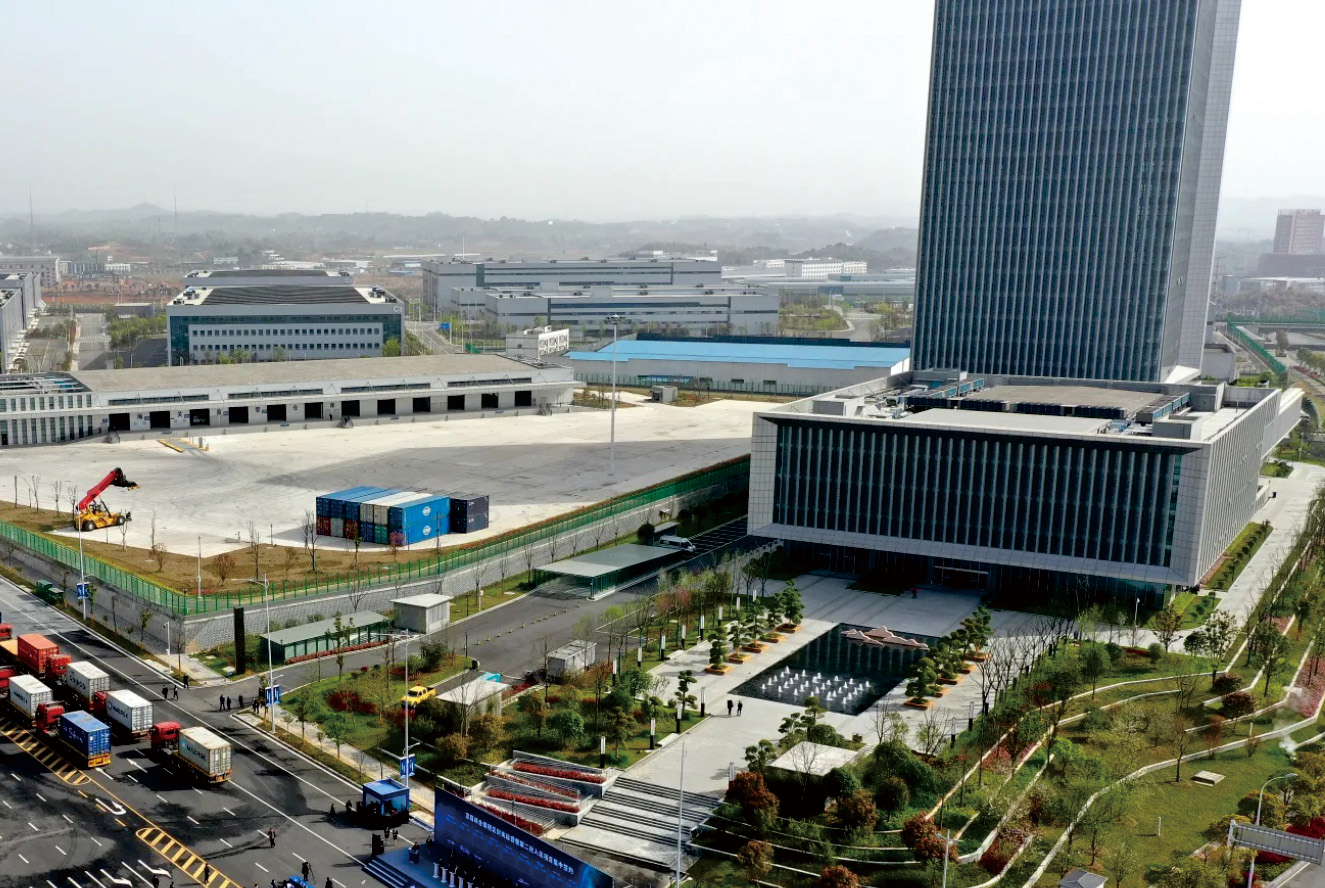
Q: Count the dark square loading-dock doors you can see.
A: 12